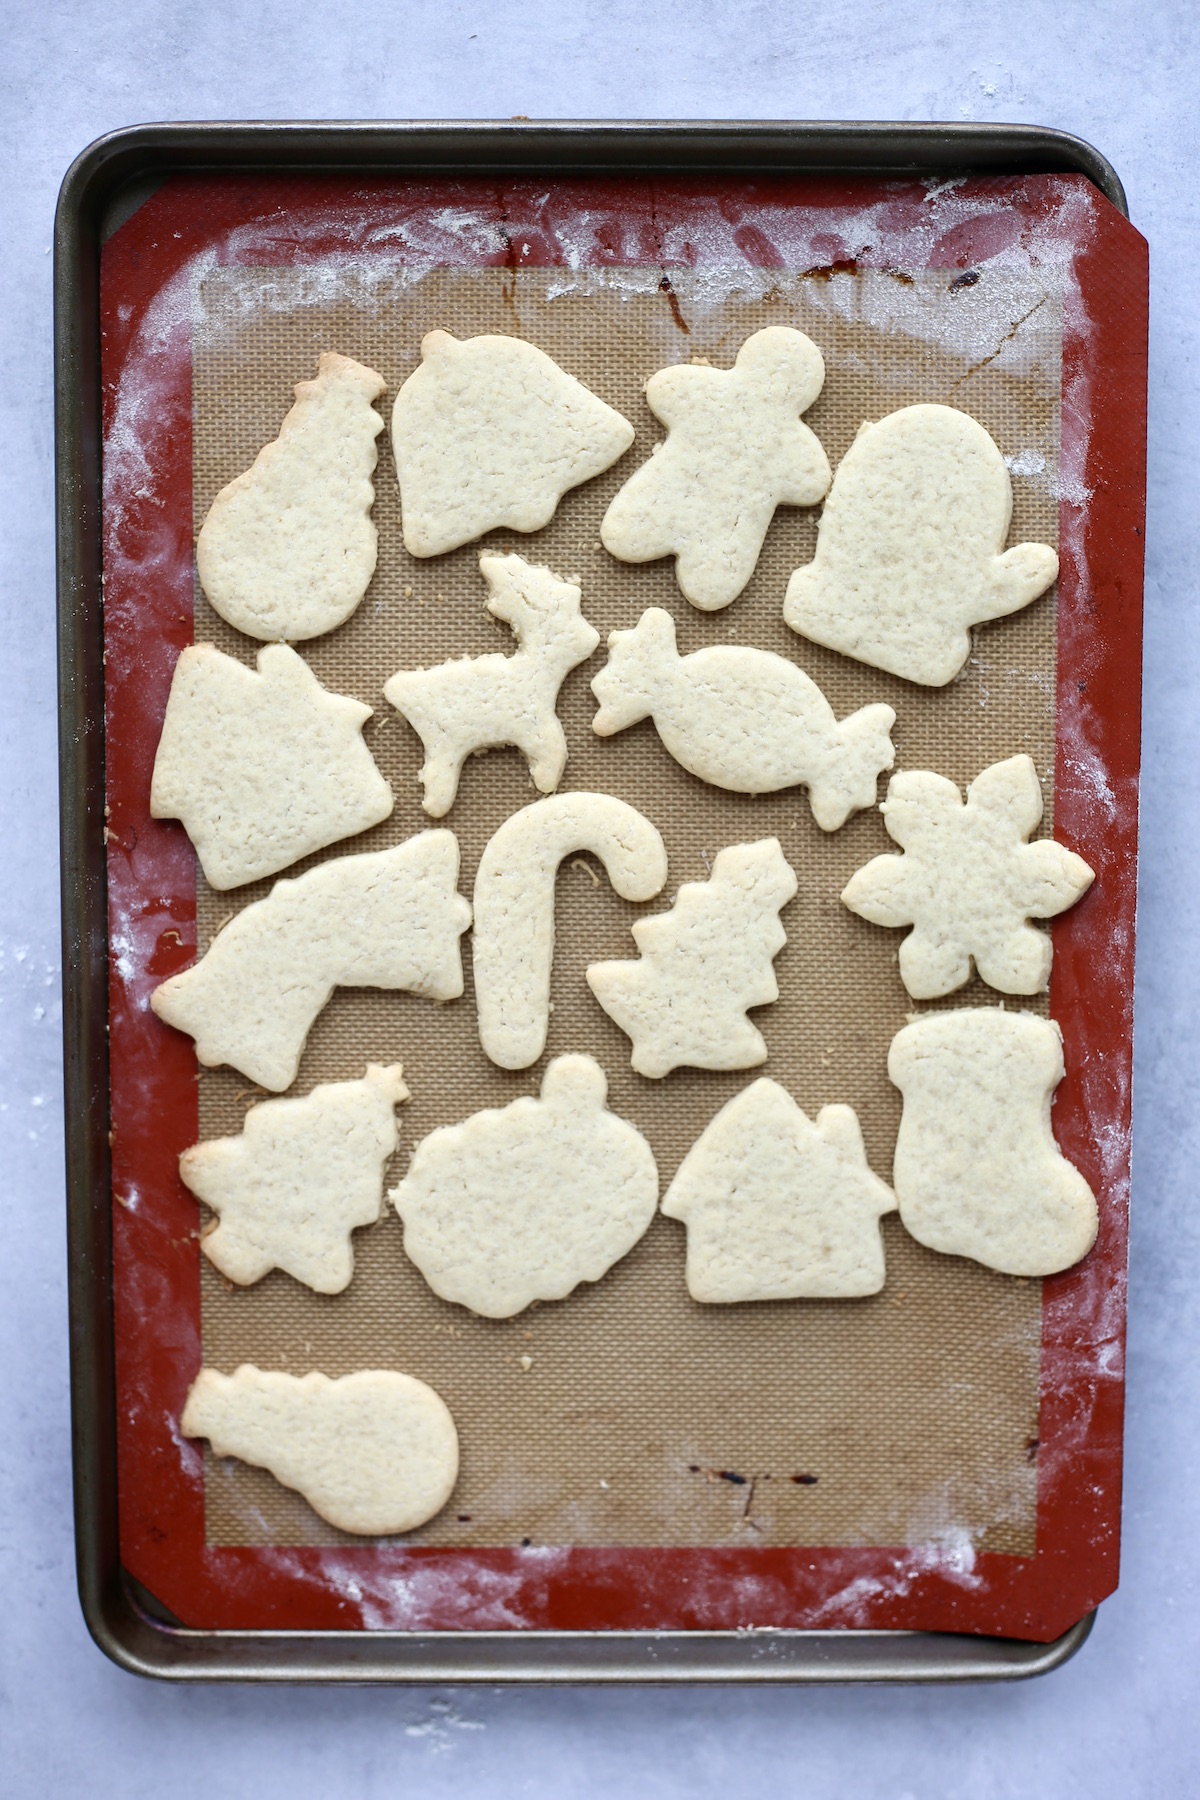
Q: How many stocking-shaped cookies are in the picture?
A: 1